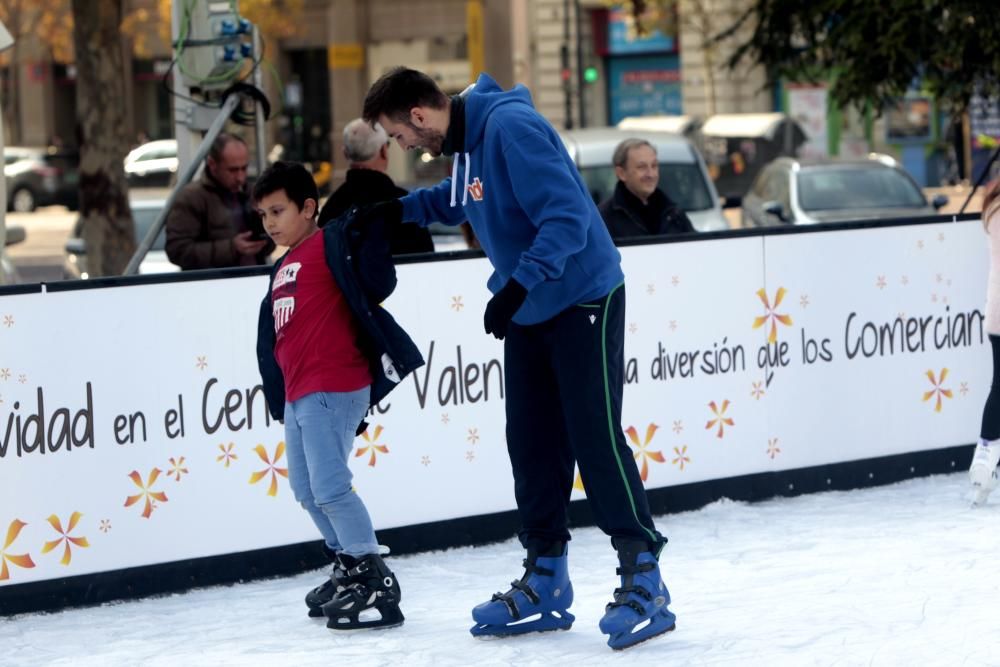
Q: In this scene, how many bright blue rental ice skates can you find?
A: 2